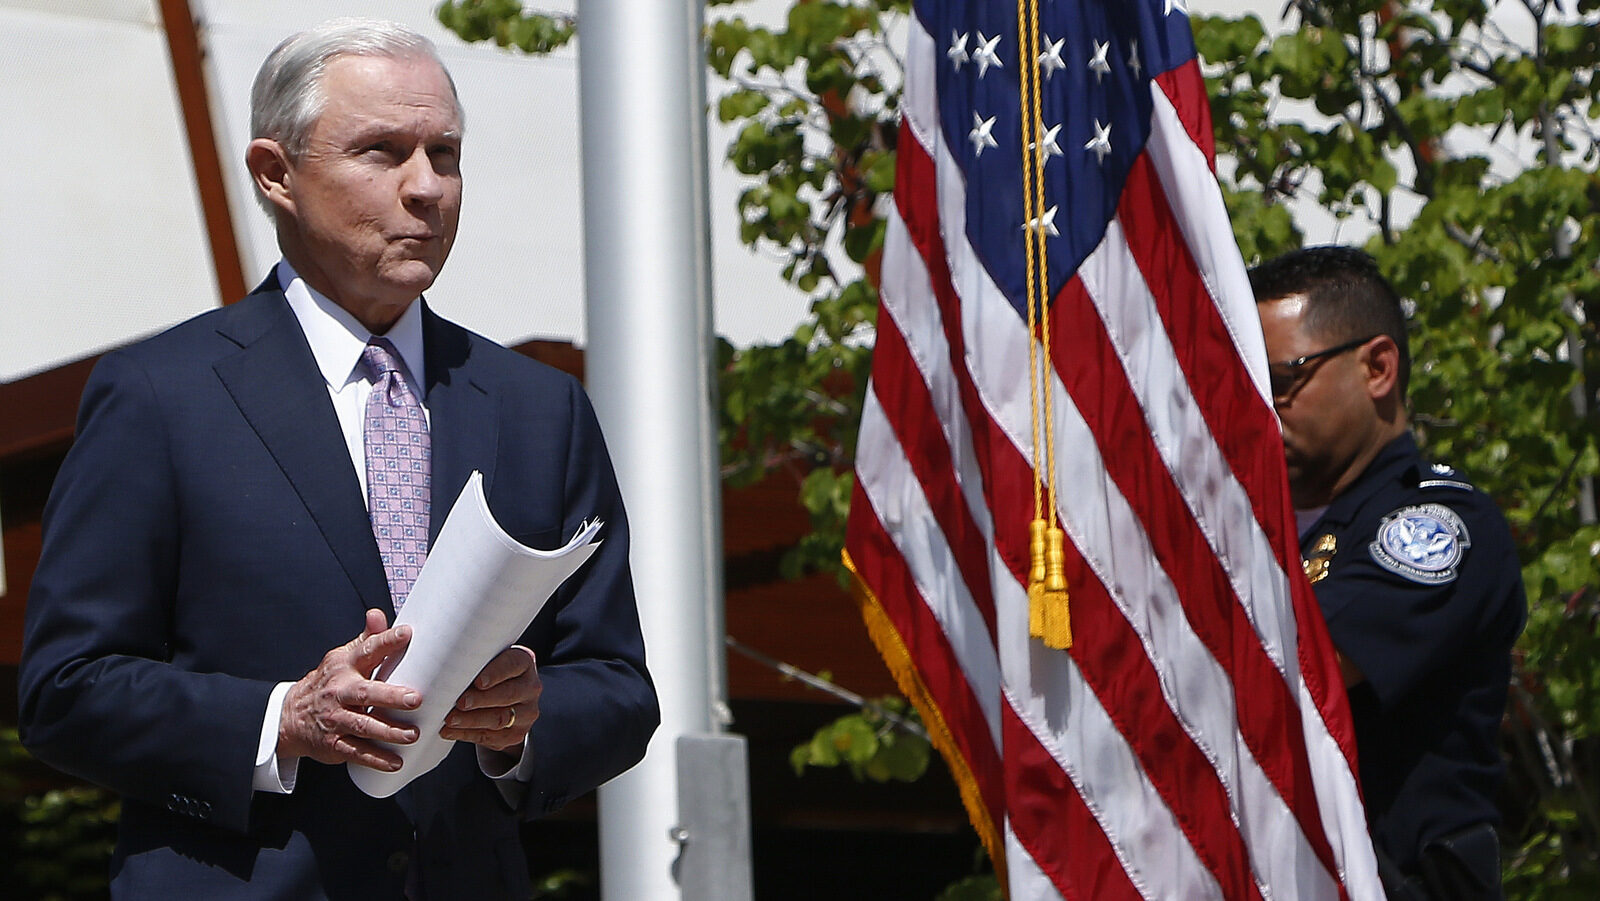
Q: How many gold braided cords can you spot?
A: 2